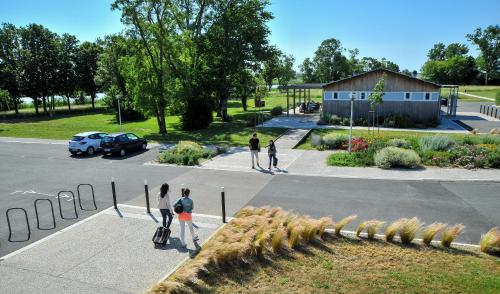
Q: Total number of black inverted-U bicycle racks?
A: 4